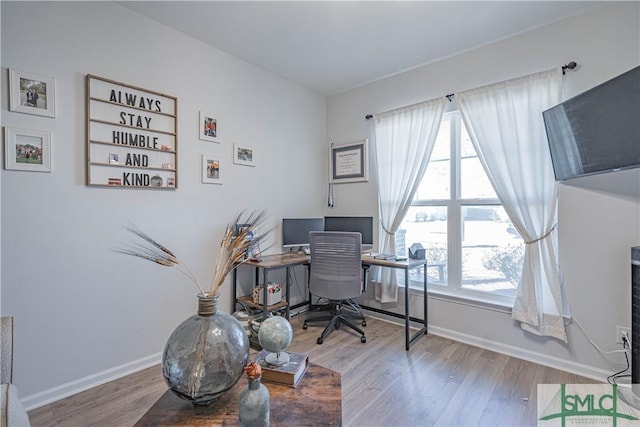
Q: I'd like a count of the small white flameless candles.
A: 0